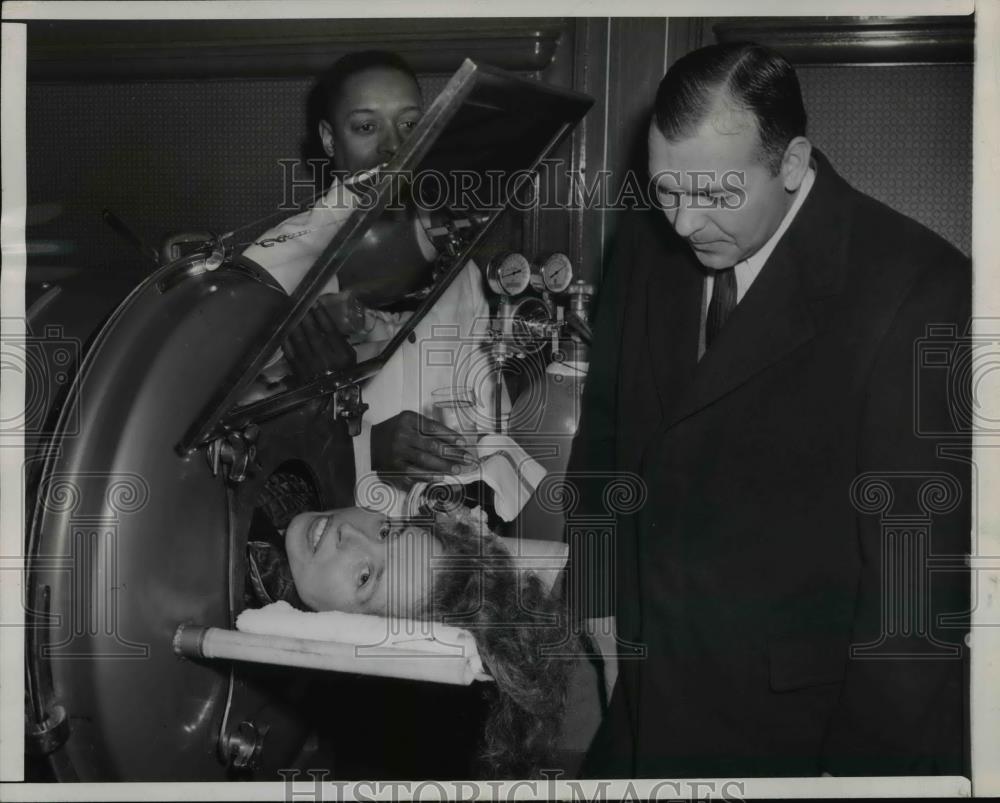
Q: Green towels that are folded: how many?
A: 0